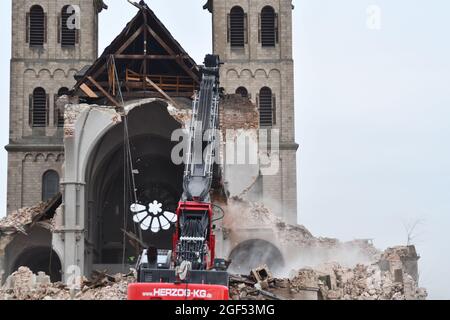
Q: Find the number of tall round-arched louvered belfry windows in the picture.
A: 8